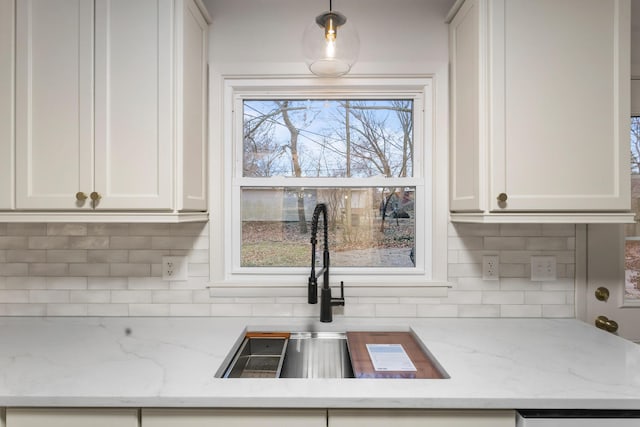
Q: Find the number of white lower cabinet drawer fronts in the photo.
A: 3